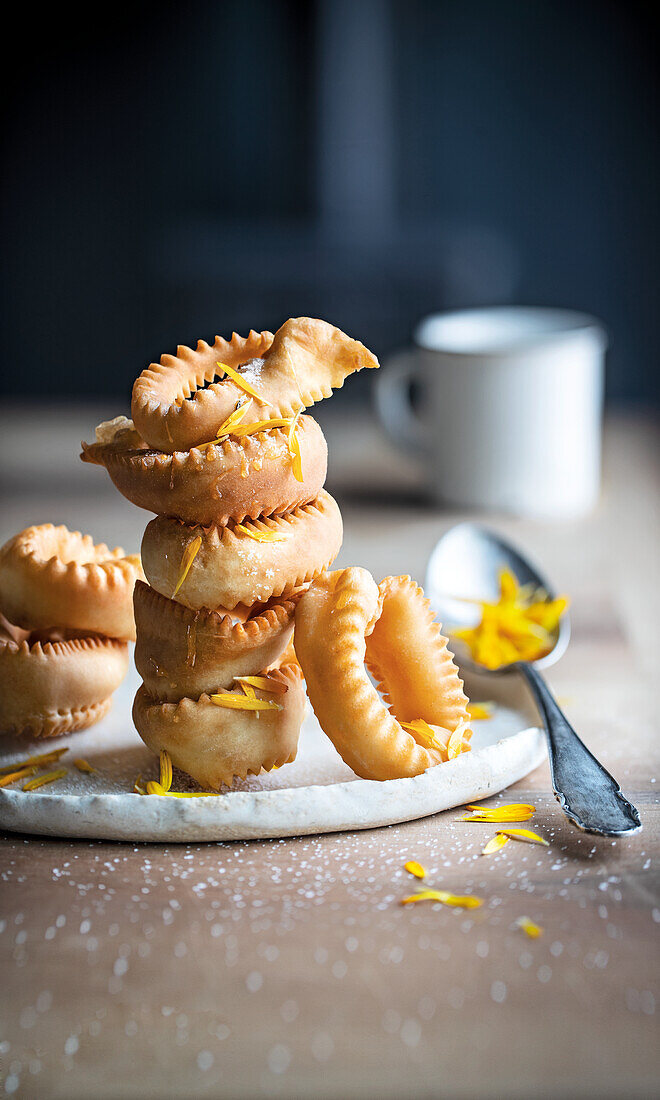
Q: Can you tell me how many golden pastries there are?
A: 8